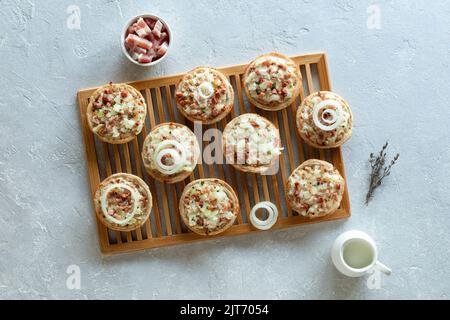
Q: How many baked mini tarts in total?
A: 9